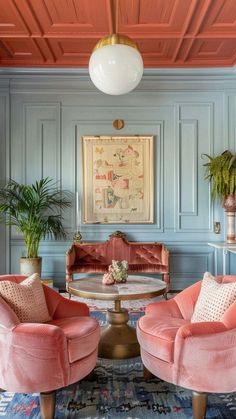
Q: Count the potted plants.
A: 2